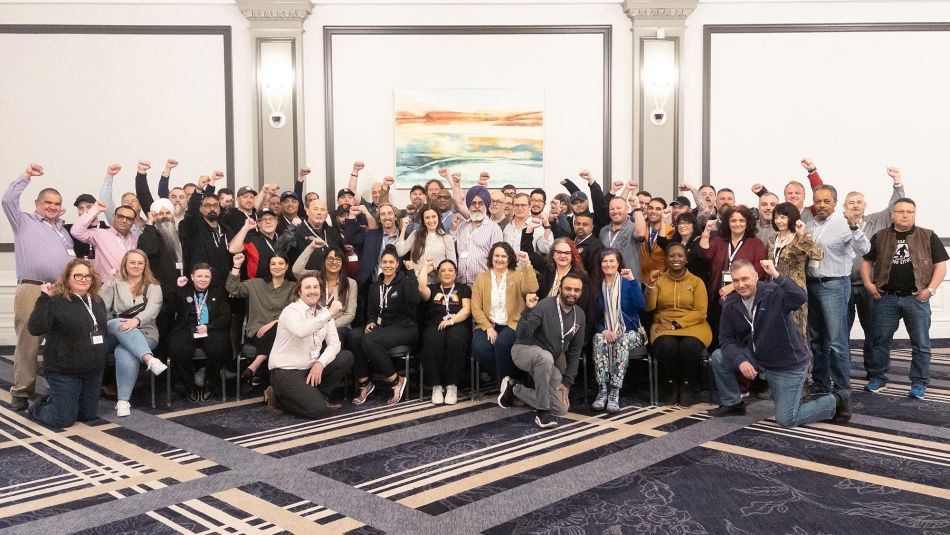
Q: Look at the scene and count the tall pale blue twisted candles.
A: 0